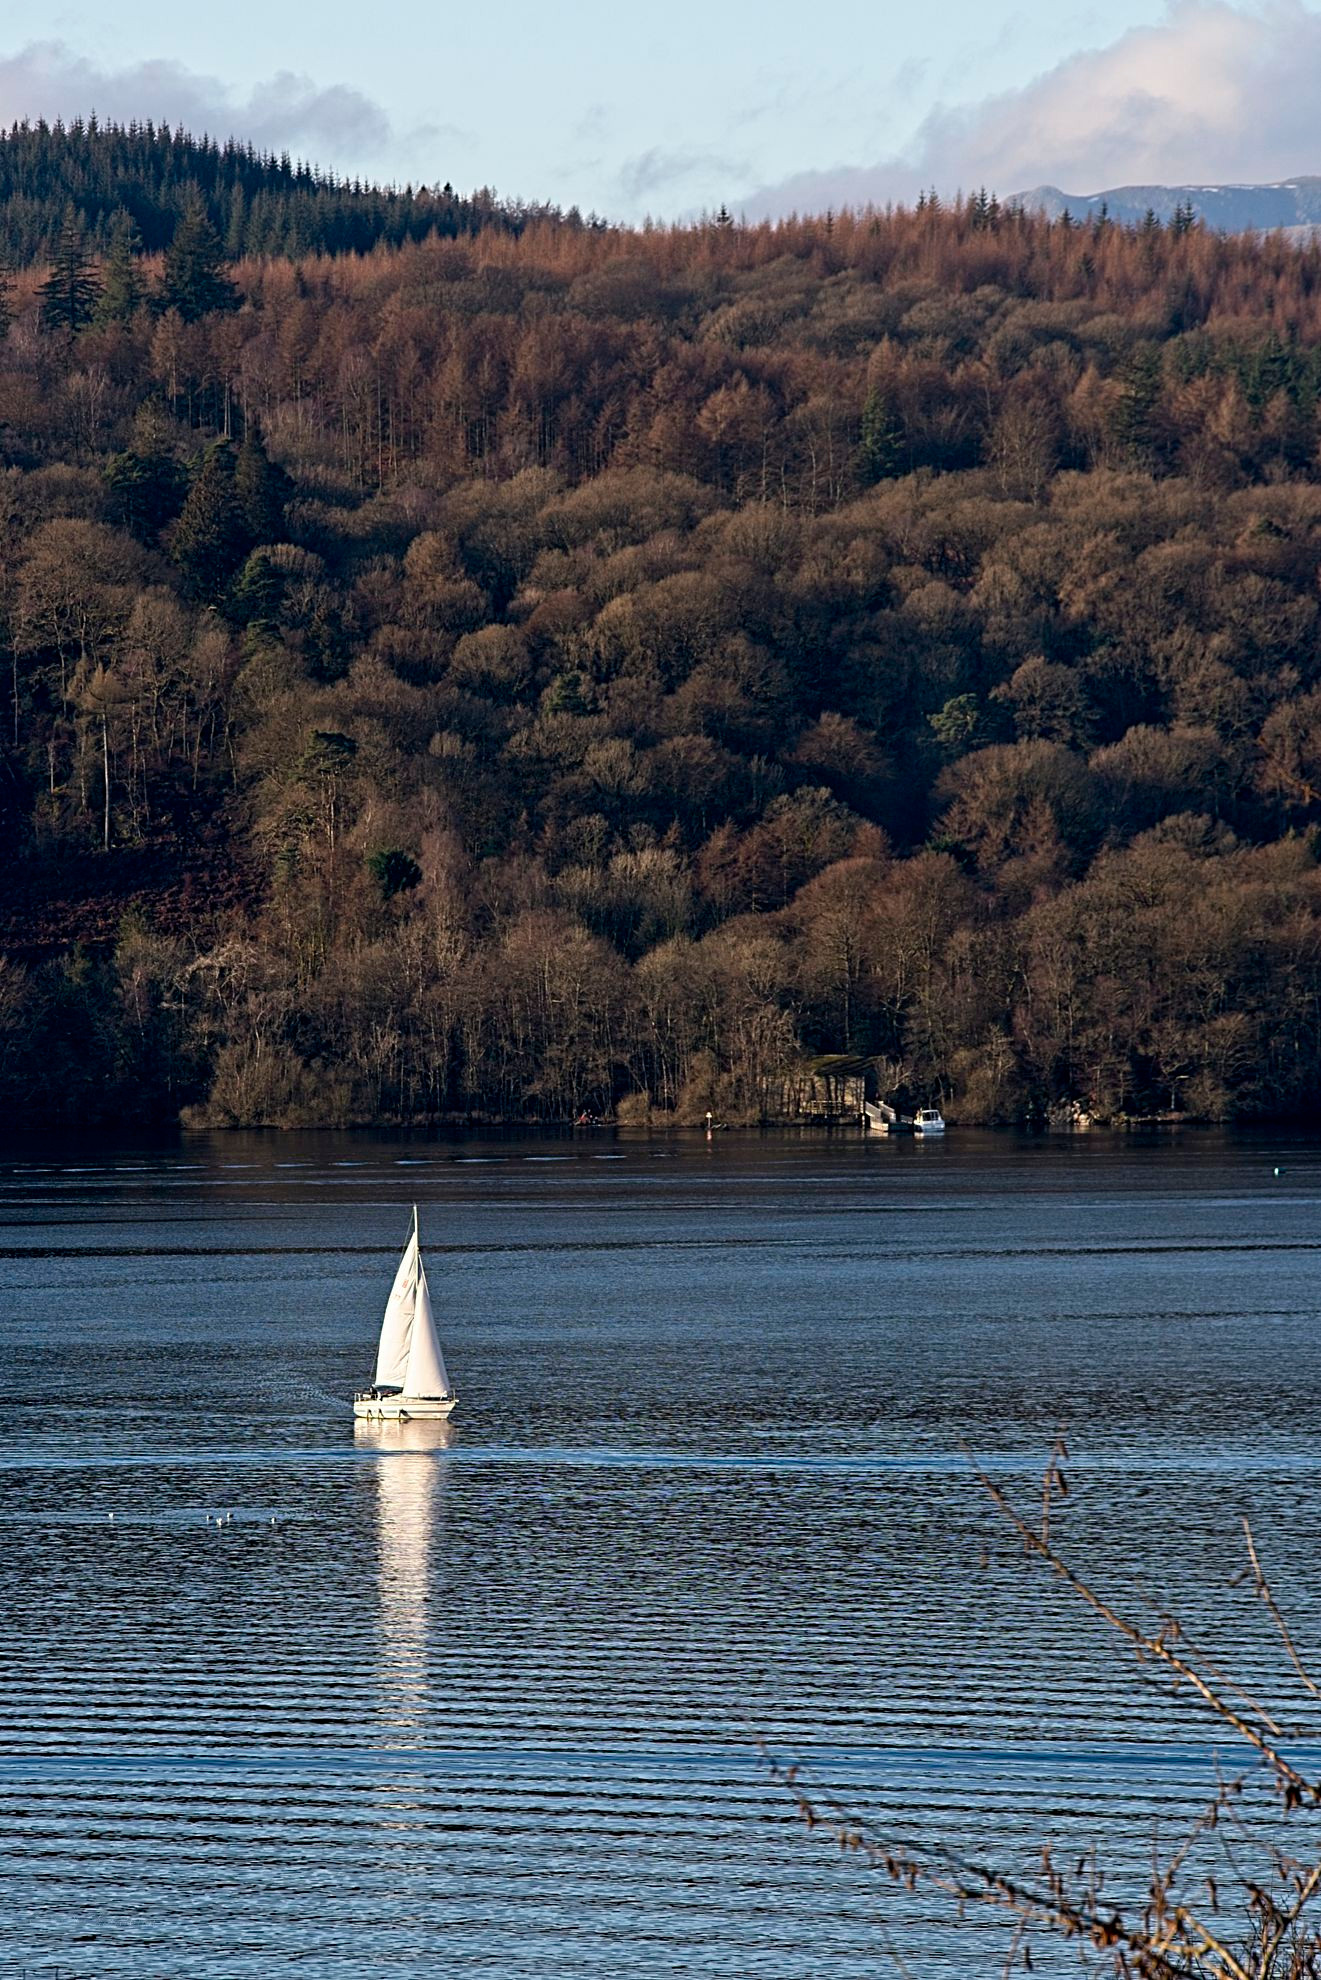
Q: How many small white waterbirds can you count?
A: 5